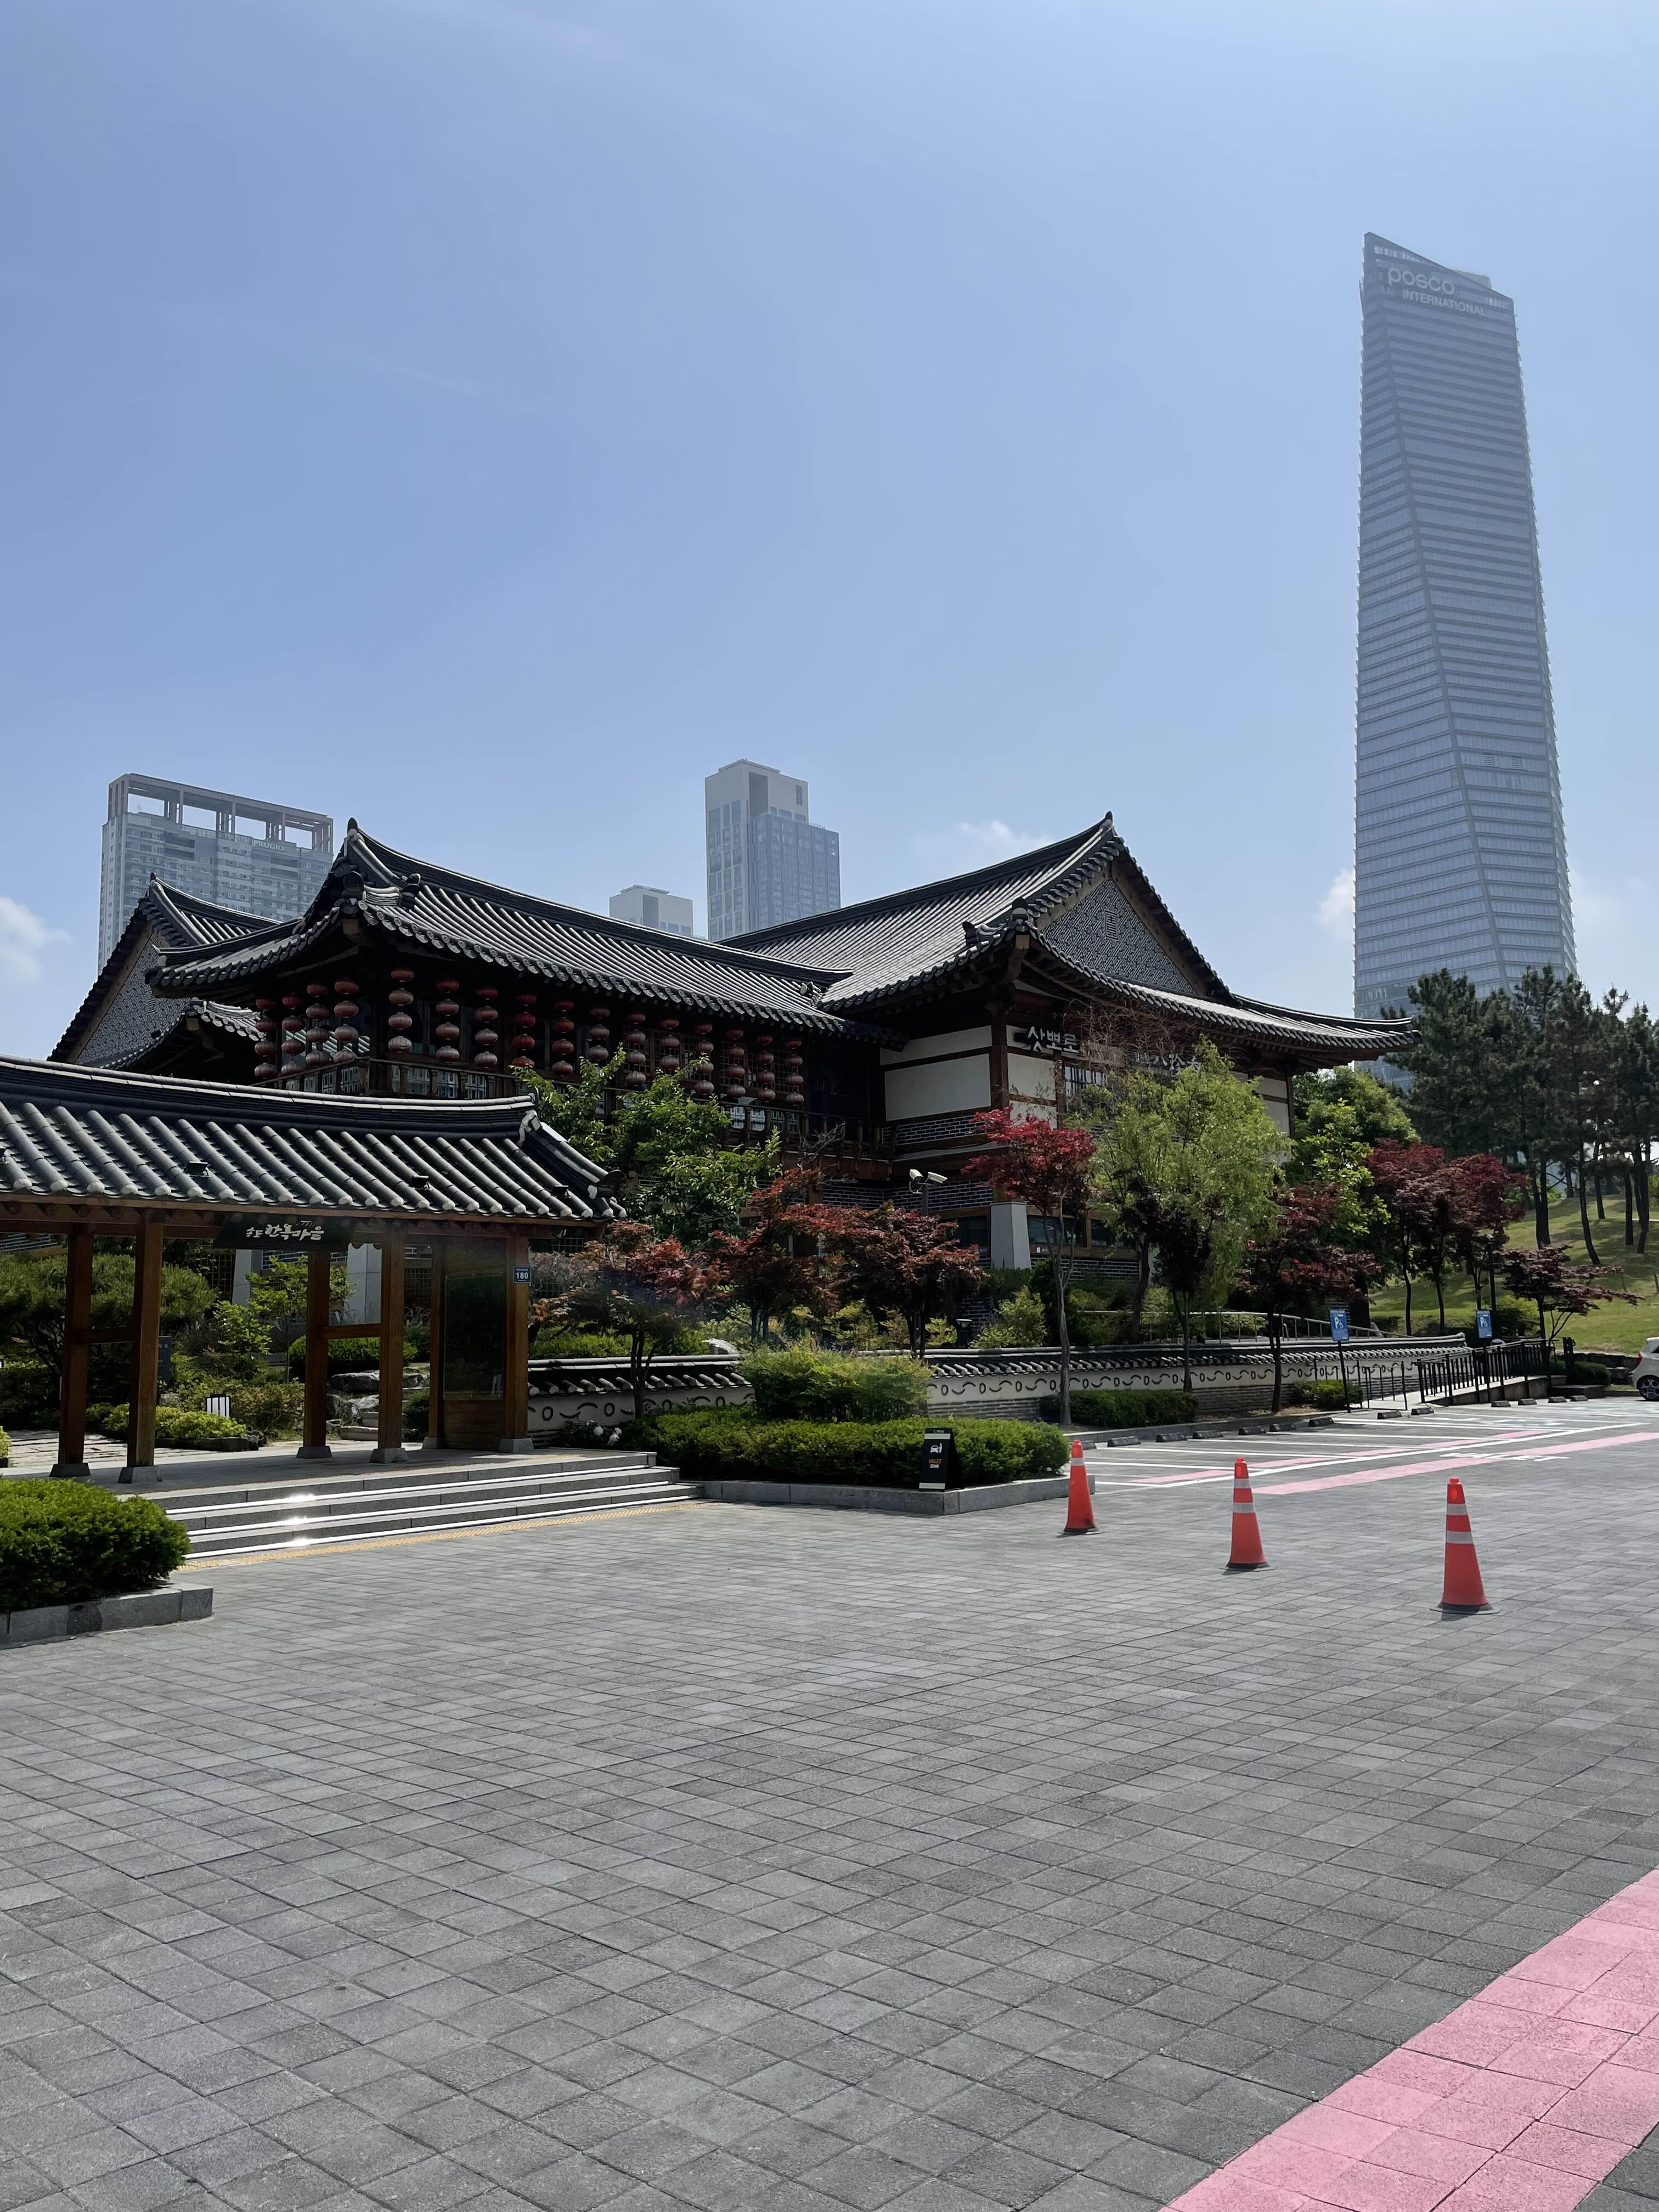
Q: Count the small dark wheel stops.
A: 13